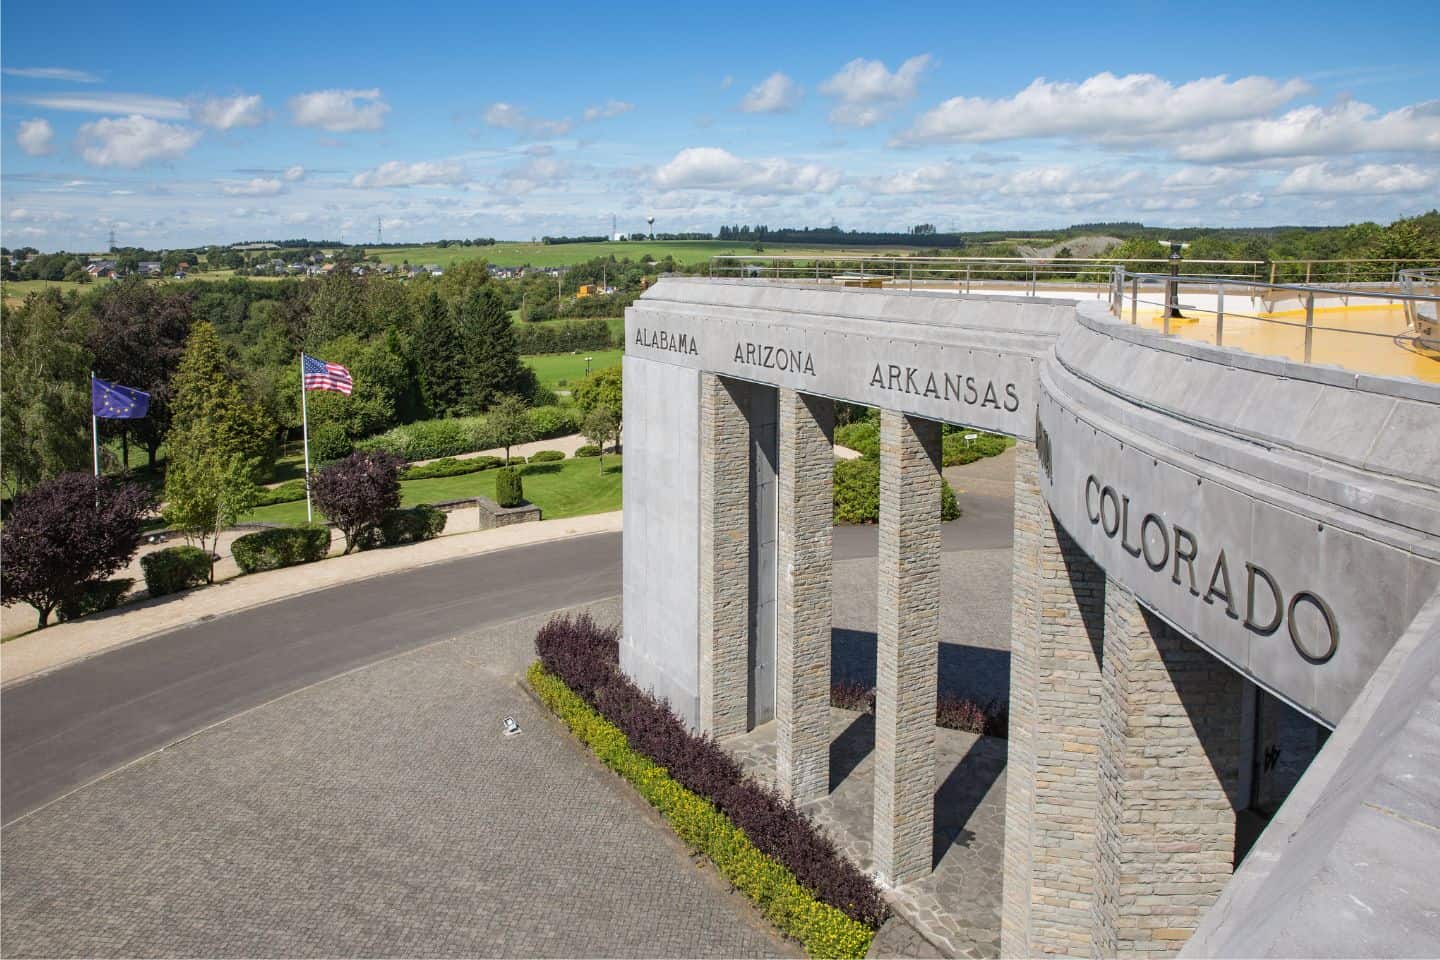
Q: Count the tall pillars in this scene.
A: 5